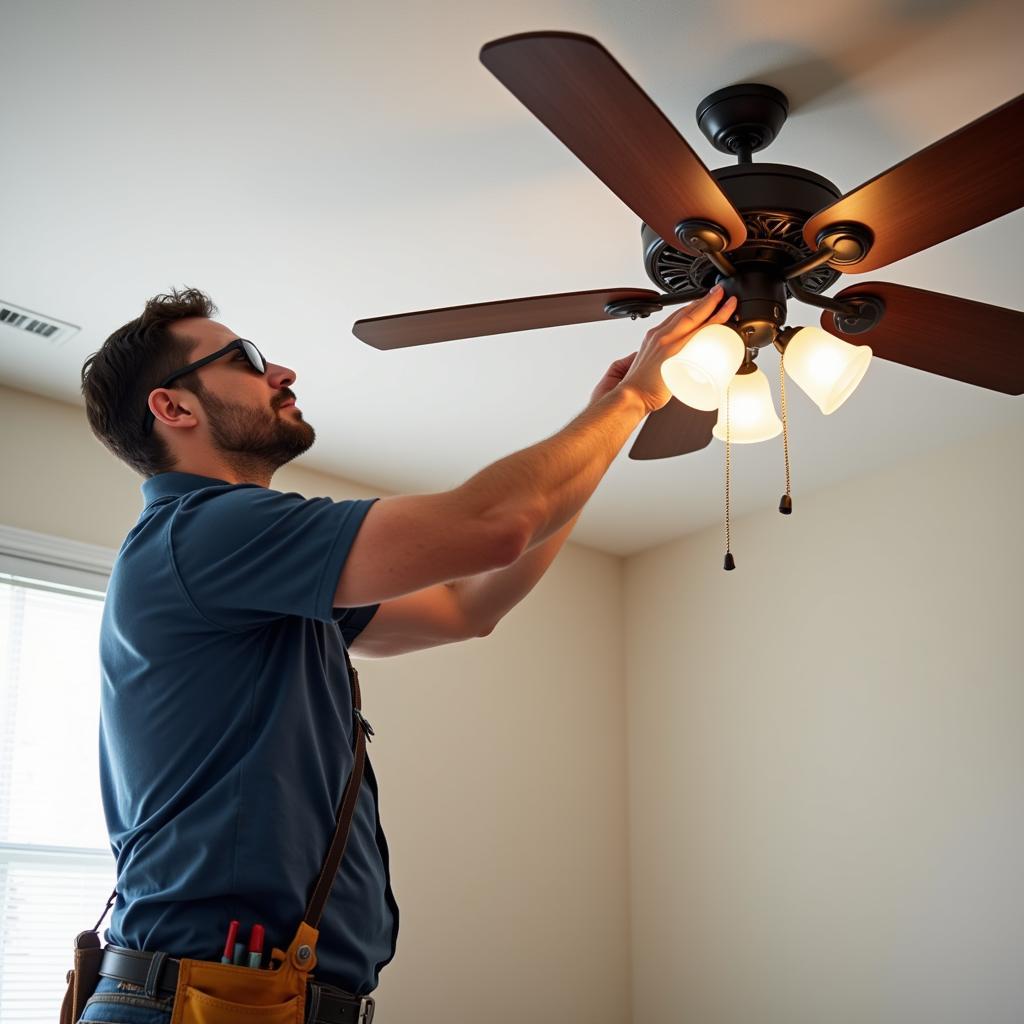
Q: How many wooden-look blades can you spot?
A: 5